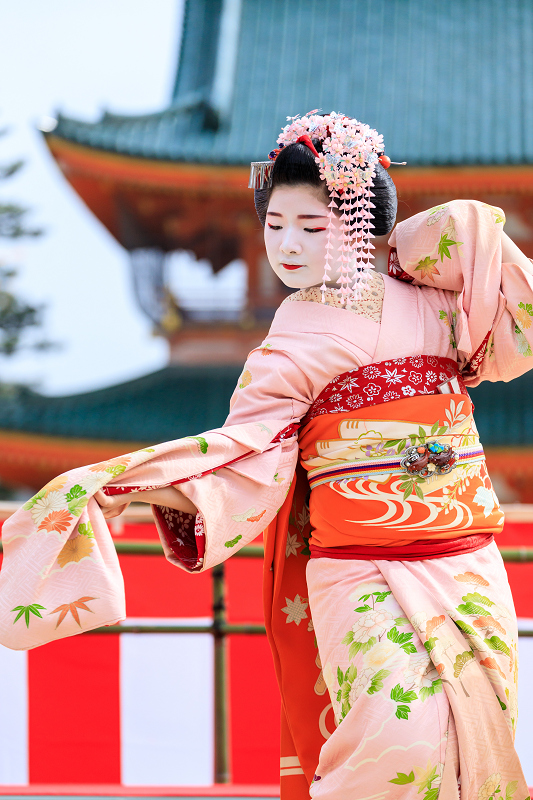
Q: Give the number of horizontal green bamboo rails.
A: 2